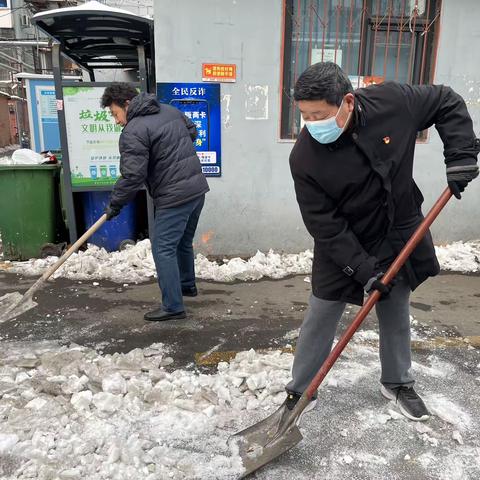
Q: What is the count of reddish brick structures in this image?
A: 1